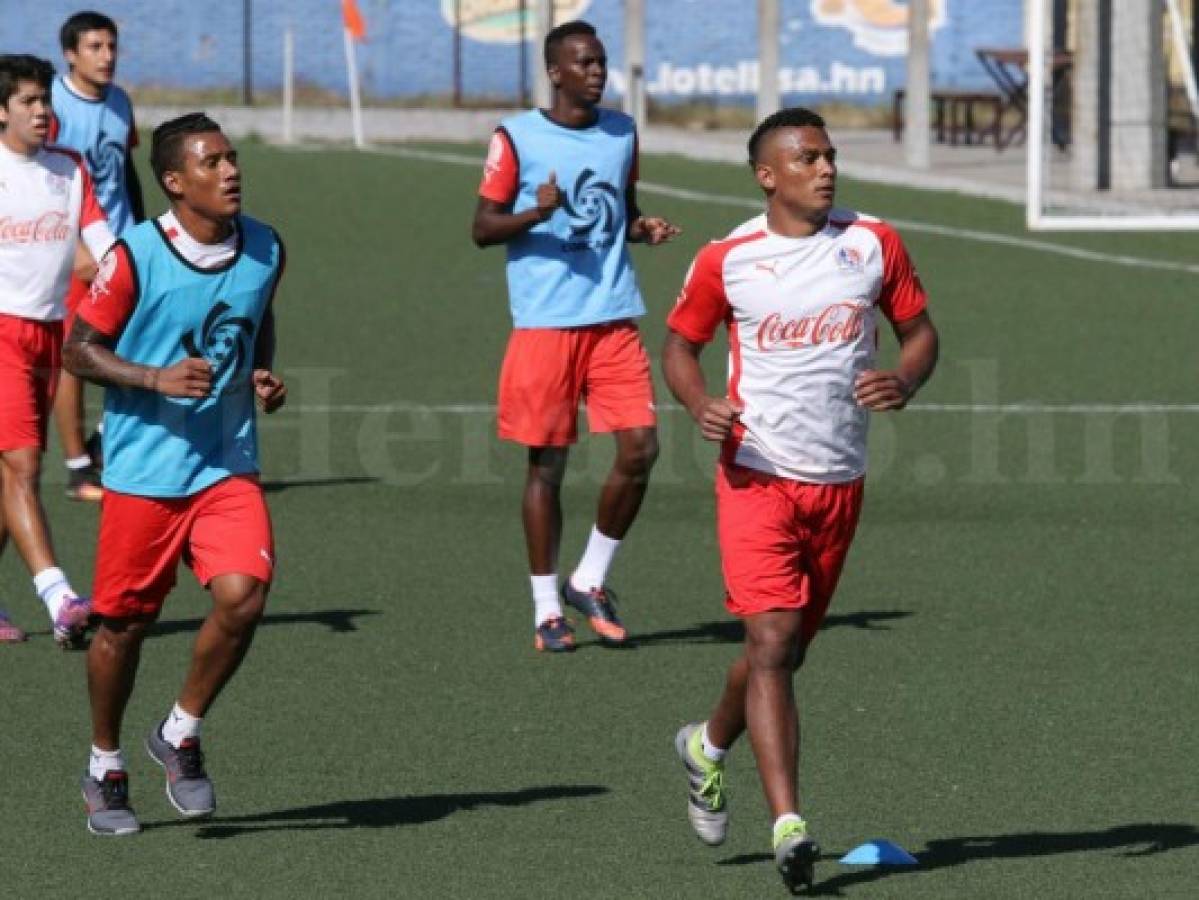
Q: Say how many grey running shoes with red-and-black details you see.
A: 2